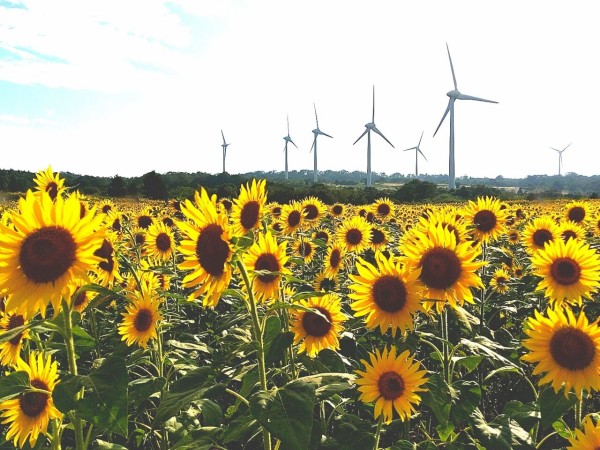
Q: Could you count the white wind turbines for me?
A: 7